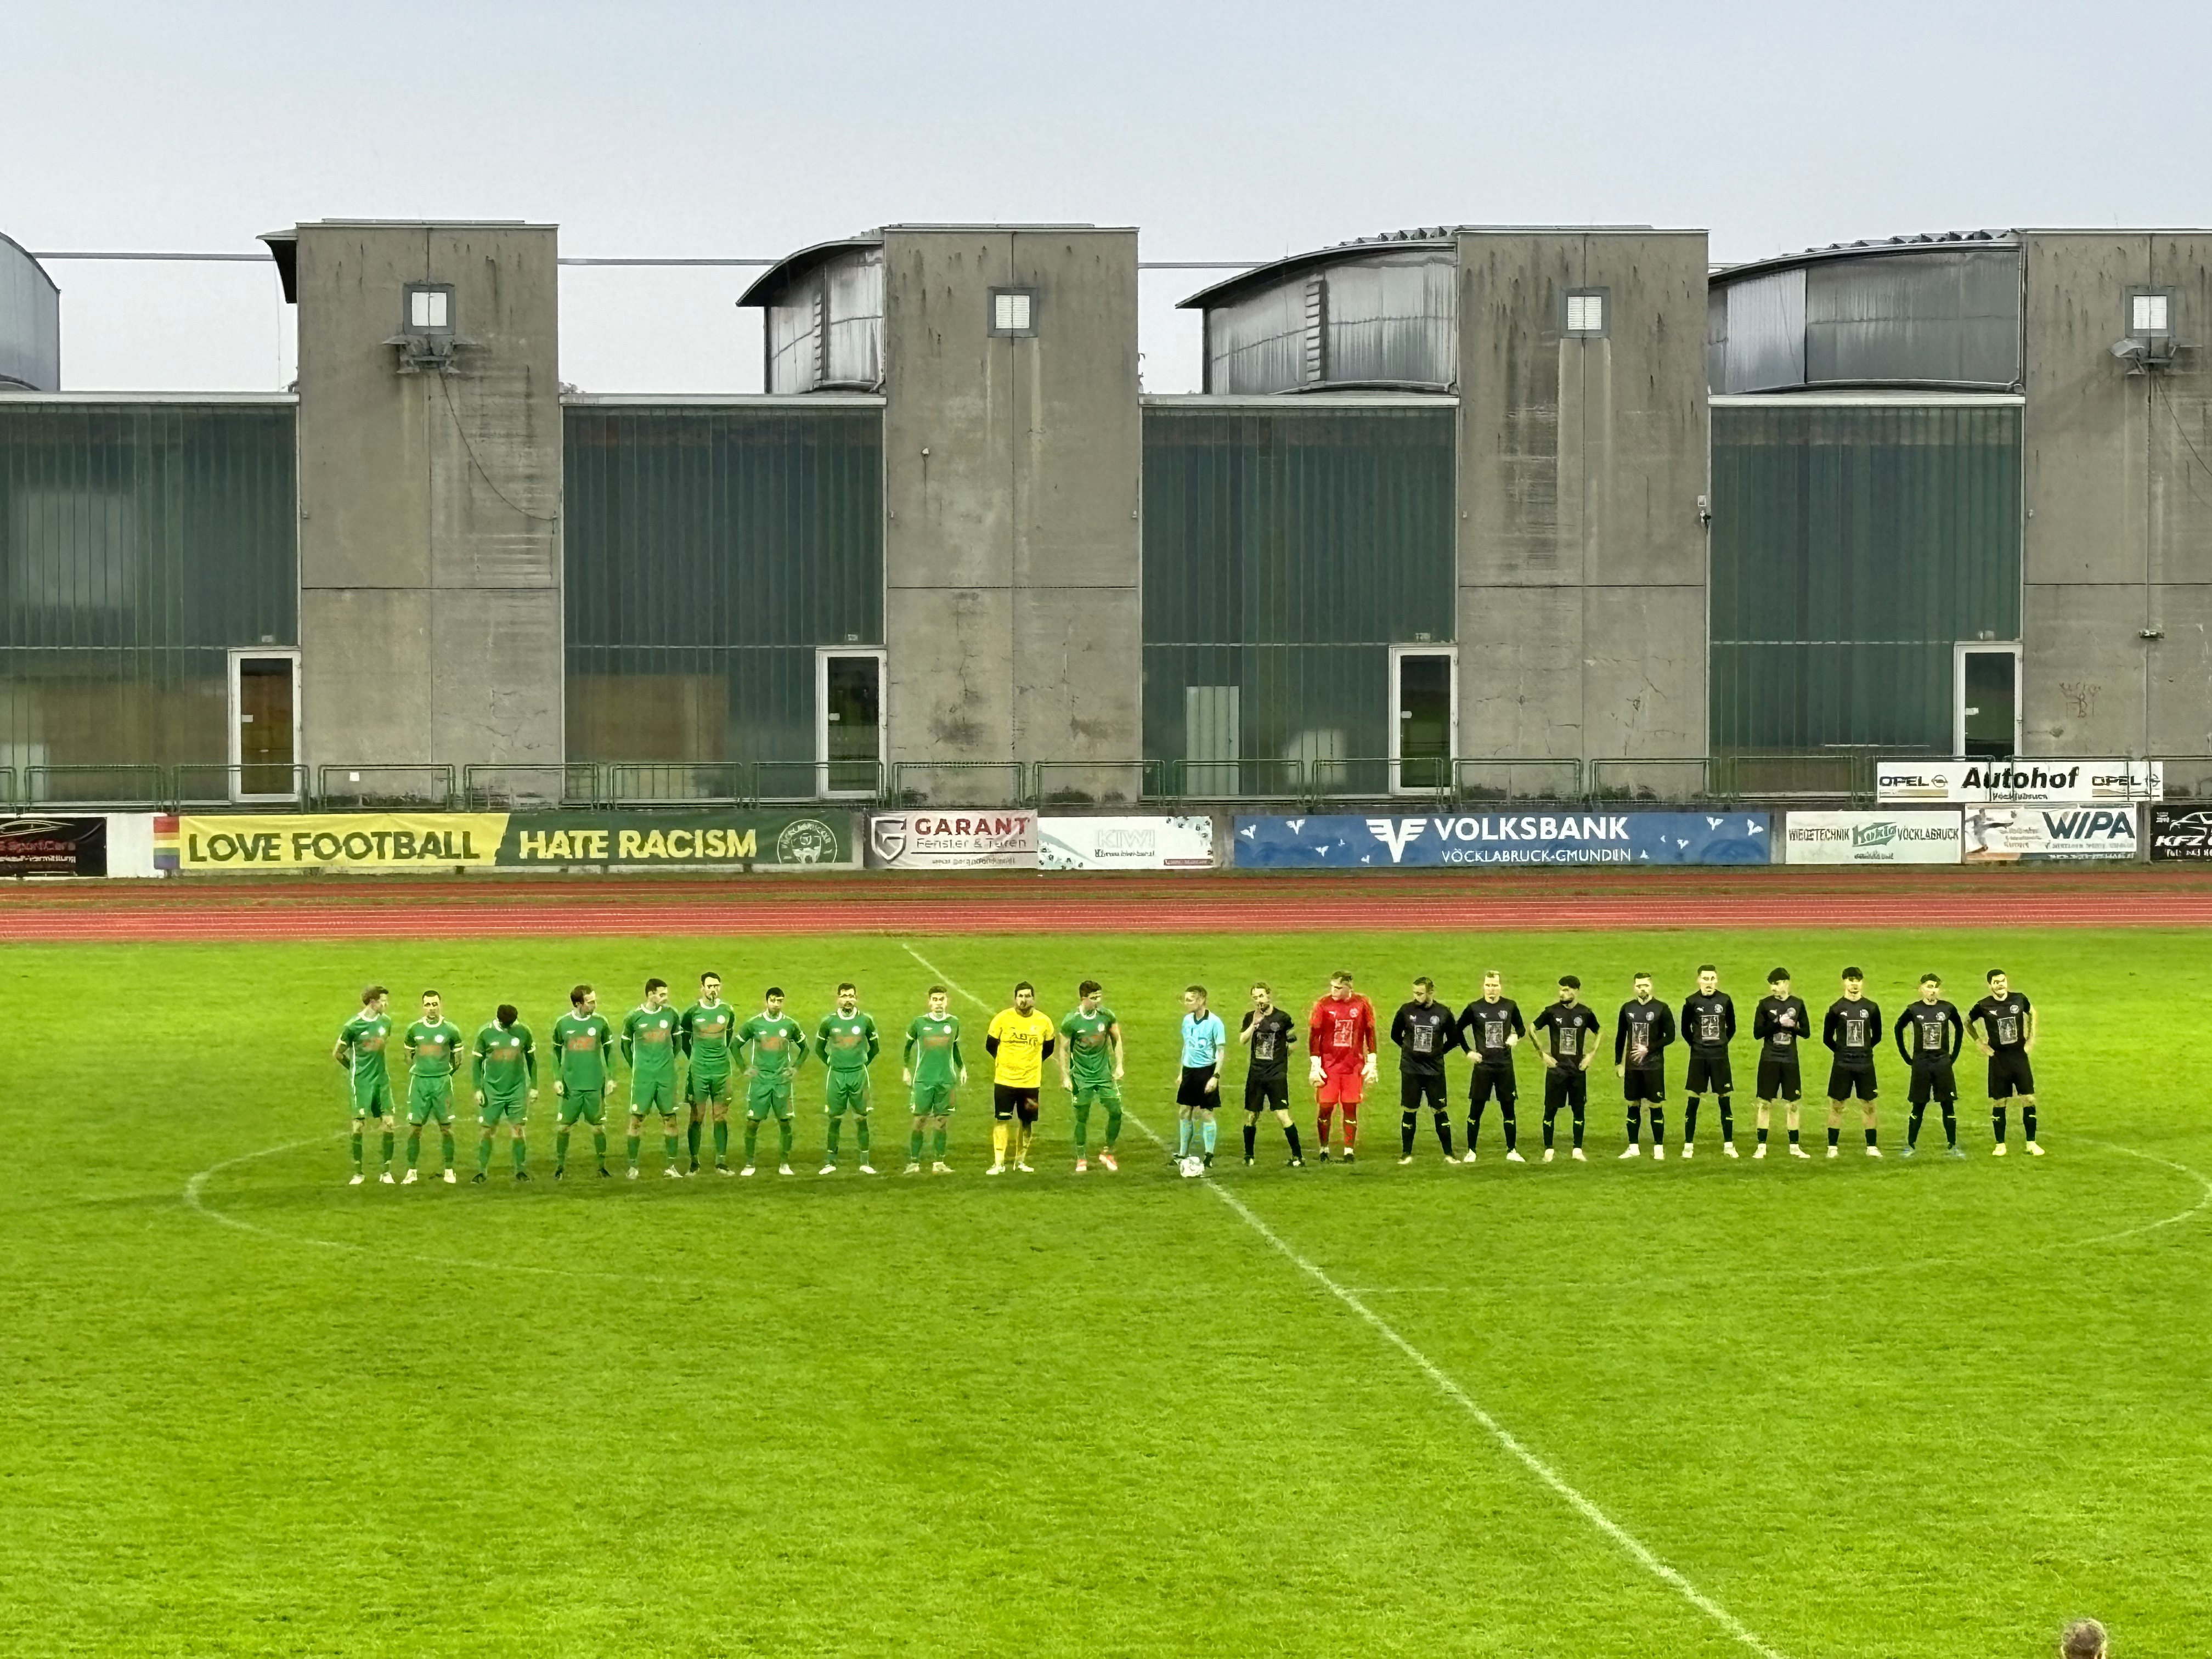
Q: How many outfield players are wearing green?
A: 10